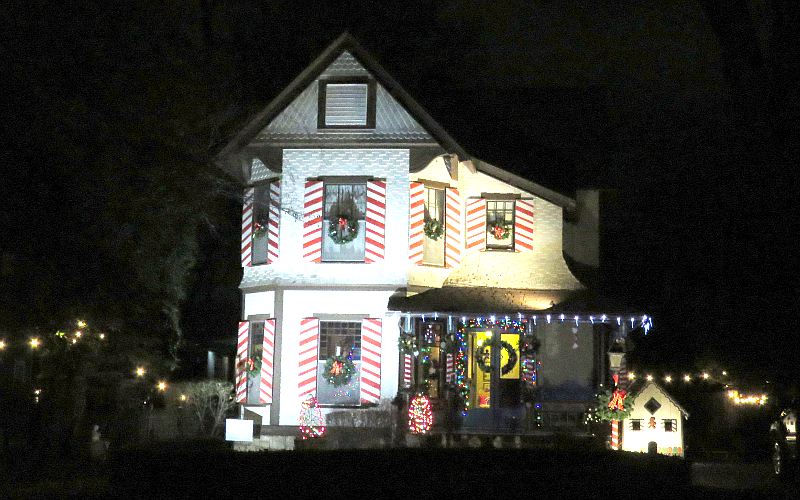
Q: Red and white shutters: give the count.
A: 12